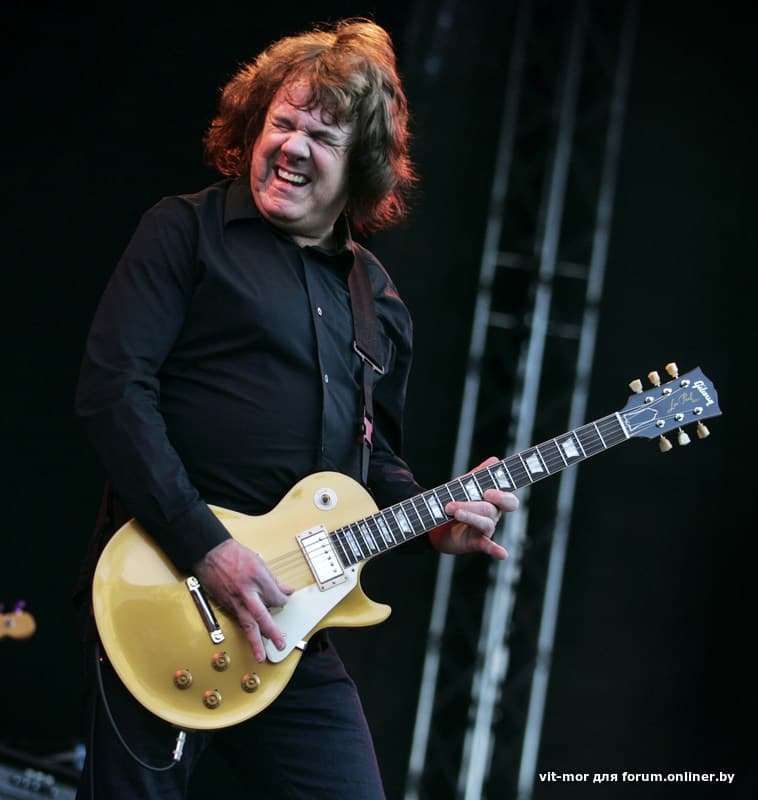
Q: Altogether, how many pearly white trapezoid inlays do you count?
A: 9